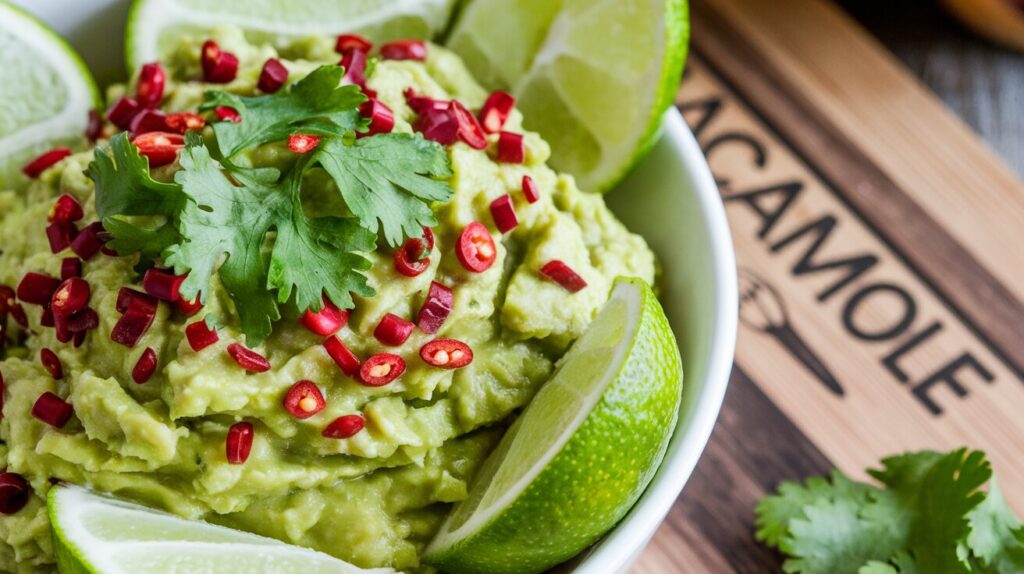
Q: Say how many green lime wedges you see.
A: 5